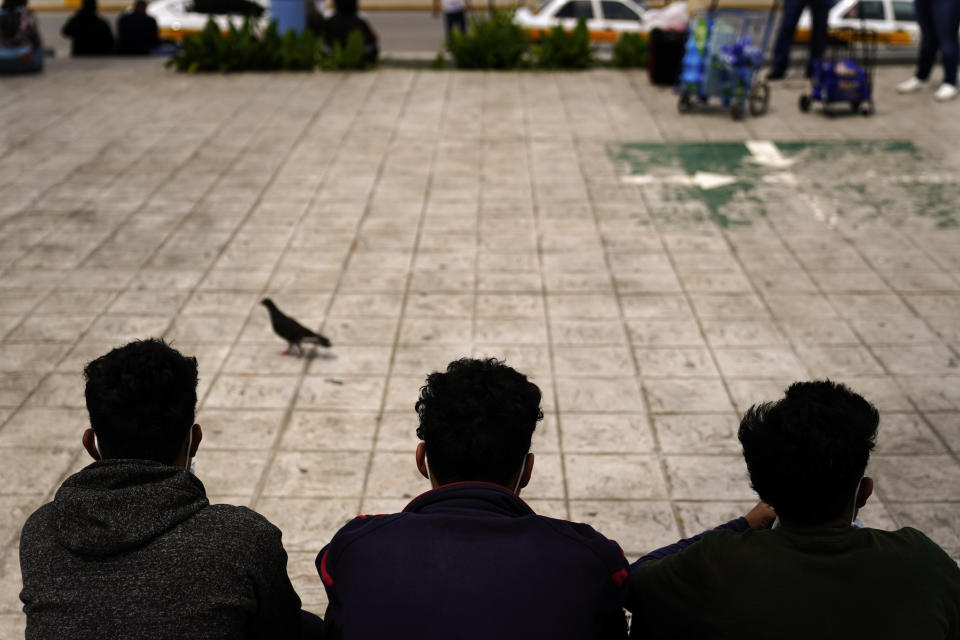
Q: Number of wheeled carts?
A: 2